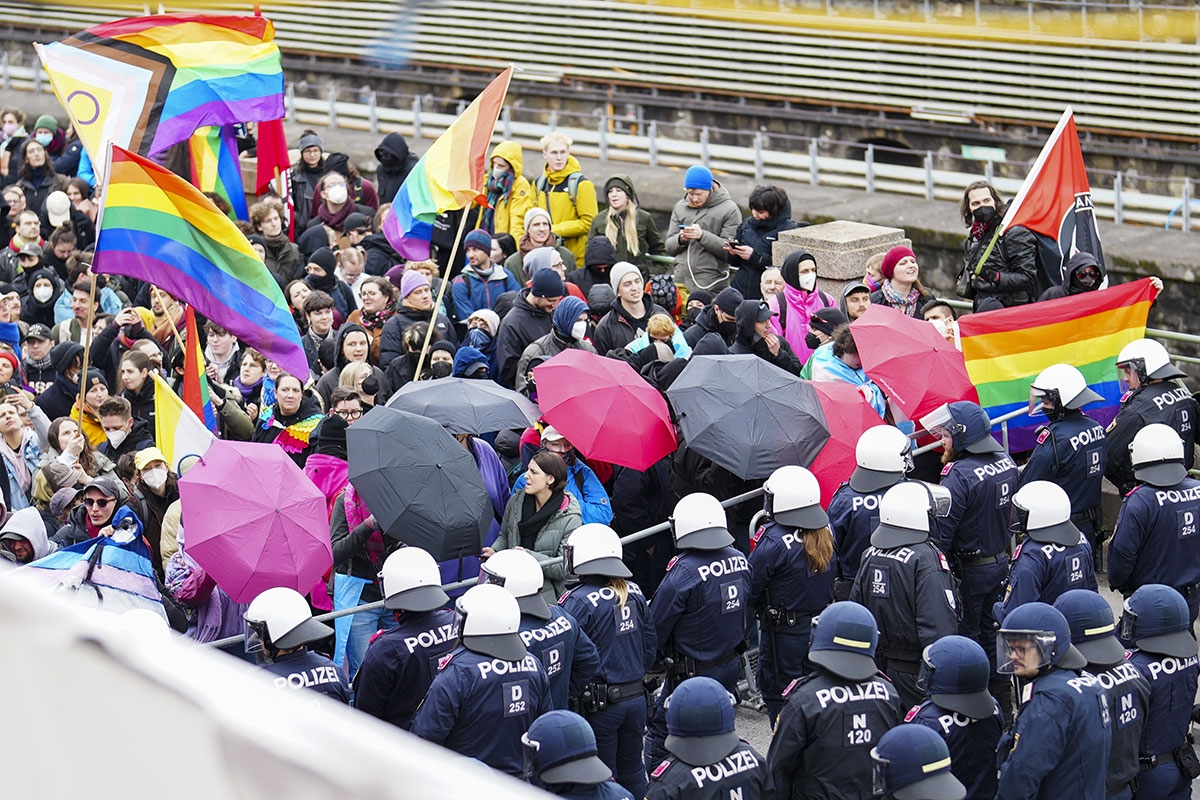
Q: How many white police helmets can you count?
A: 13